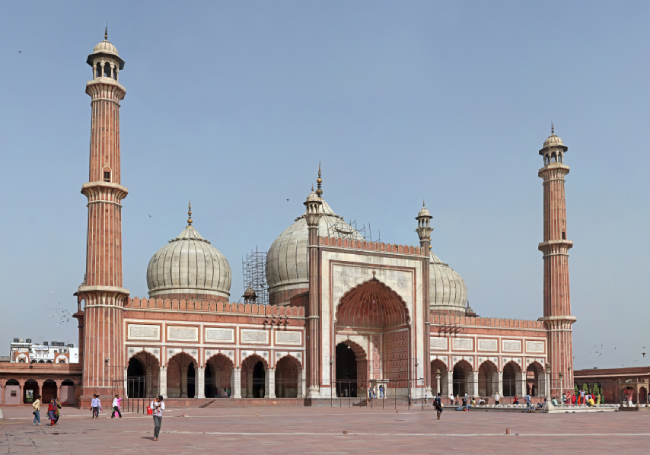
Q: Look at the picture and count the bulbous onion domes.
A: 3